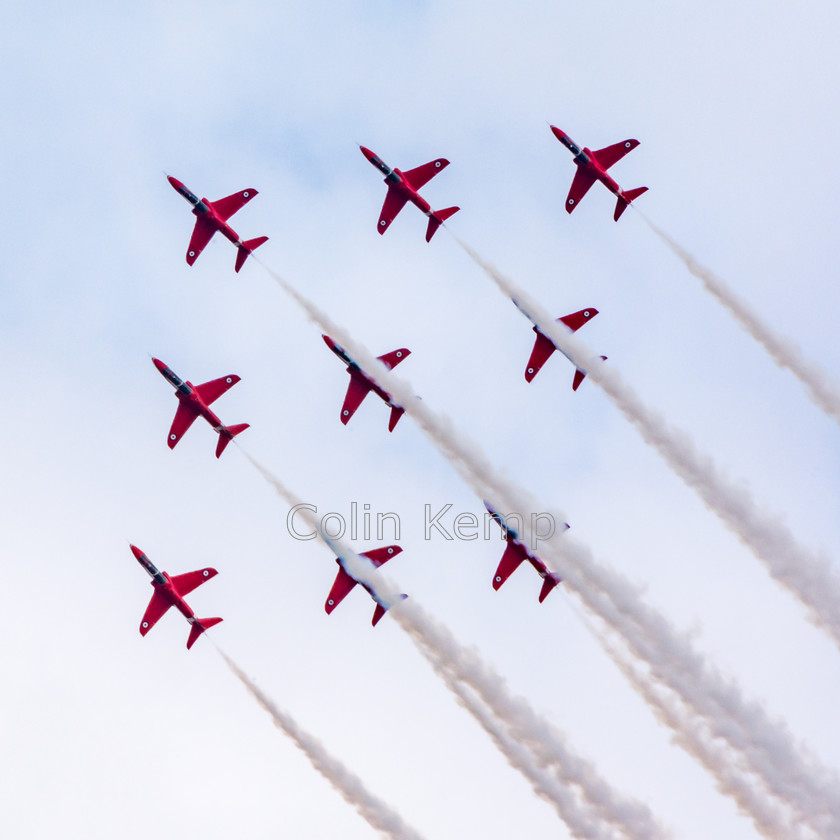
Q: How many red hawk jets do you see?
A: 9